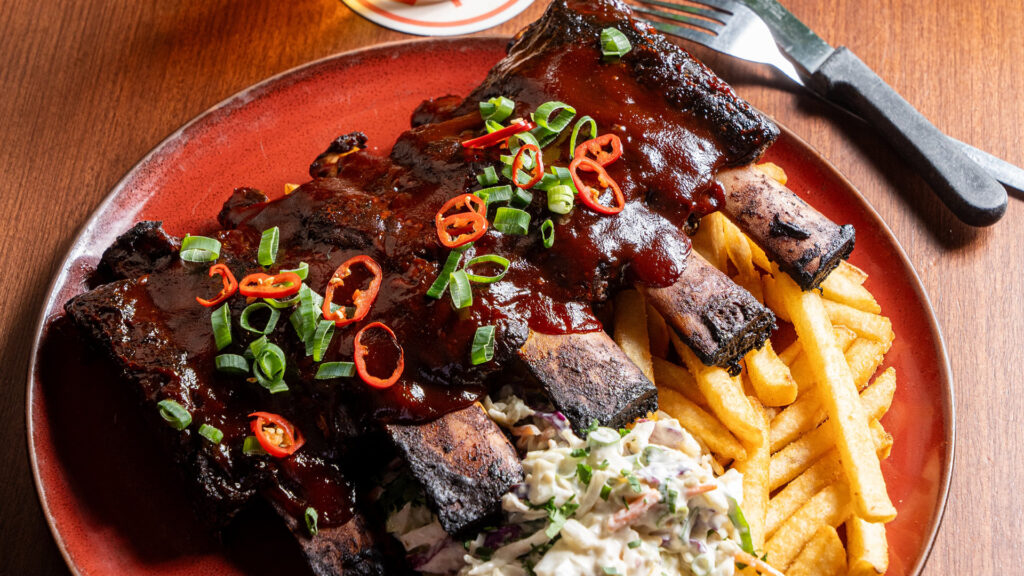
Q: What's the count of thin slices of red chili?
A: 11